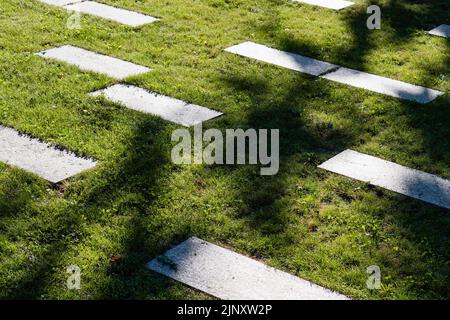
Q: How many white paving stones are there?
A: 11